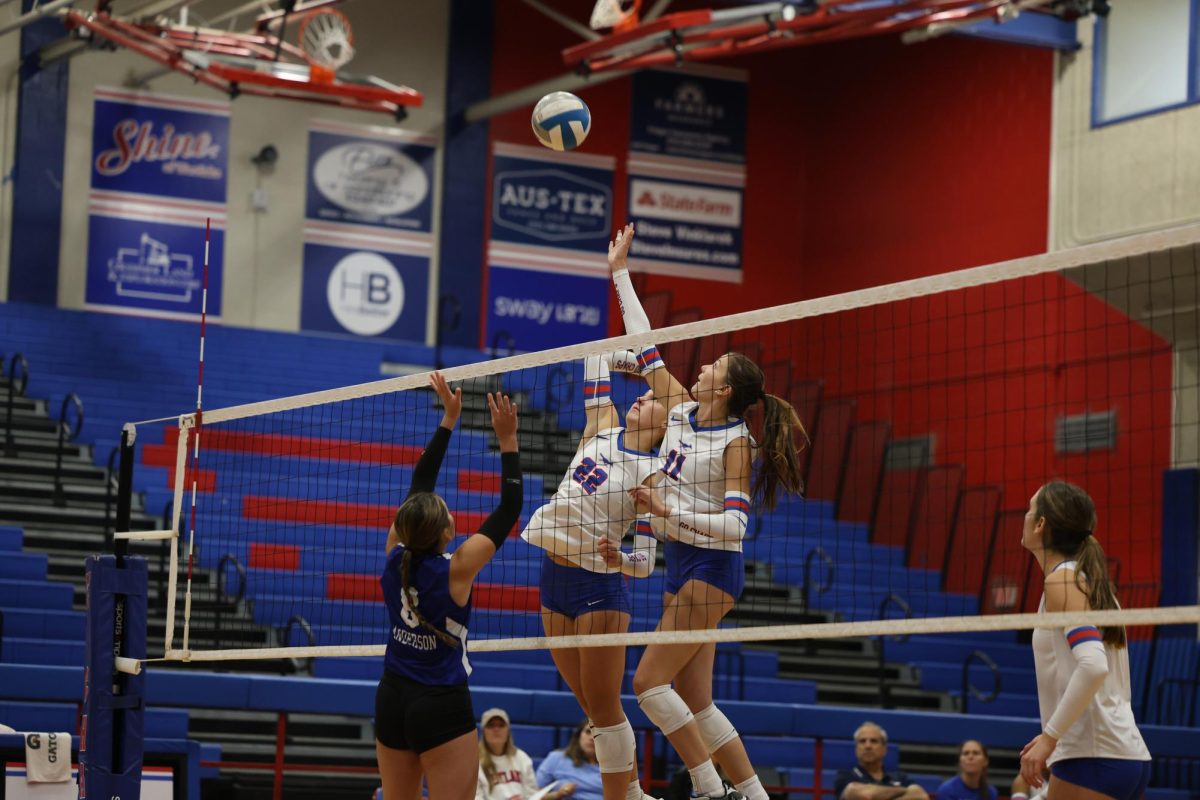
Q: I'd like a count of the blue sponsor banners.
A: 8